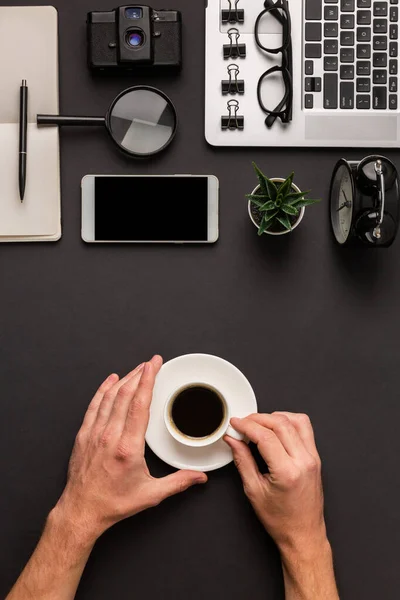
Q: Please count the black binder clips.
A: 4